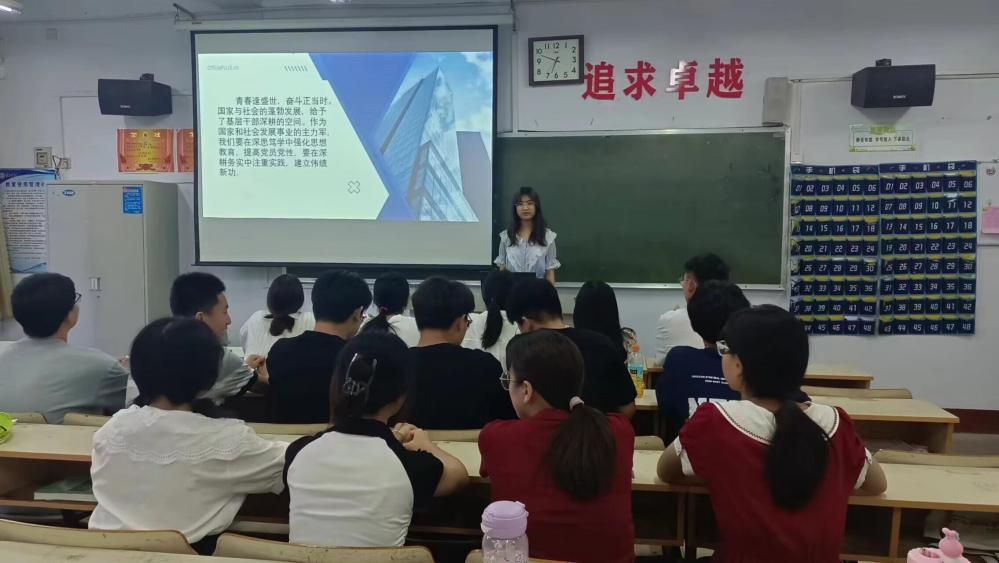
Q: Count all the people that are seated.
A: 15